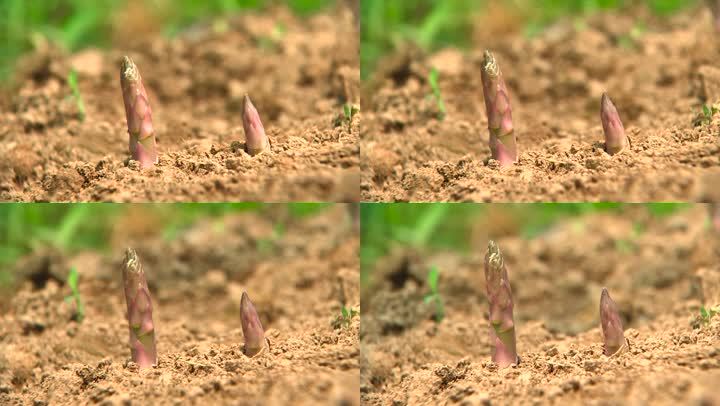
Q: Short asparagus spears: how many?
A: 4